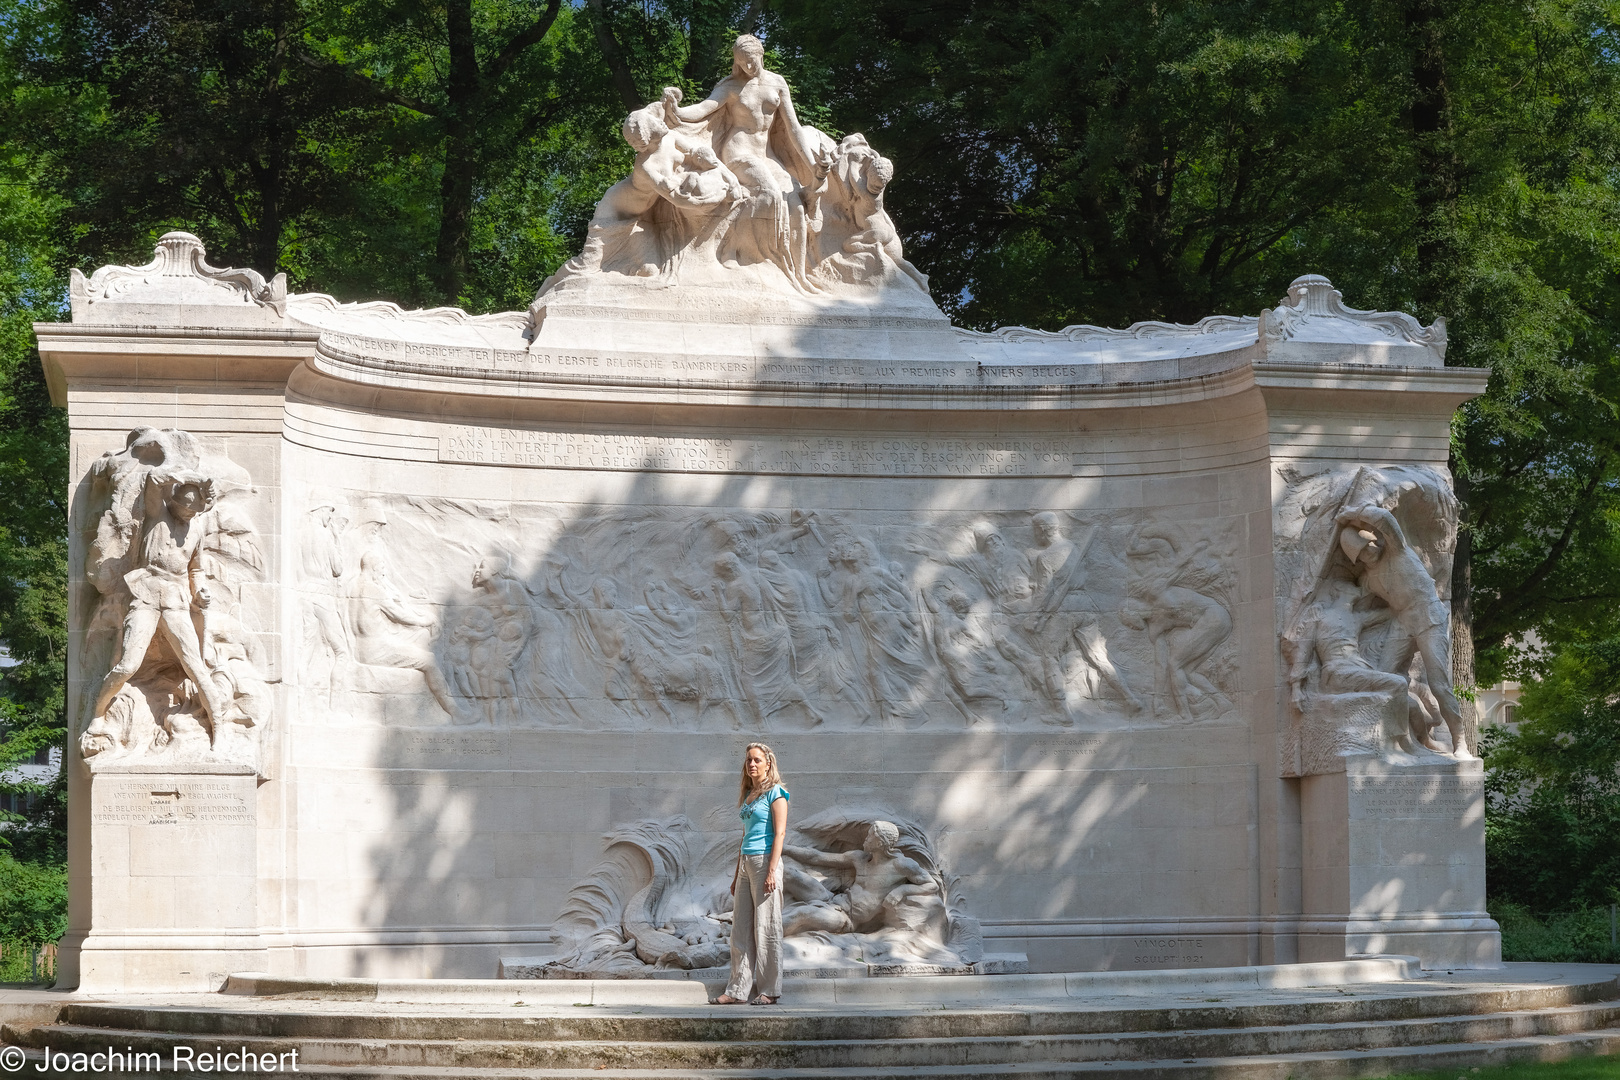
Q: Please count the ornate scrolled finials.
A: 2